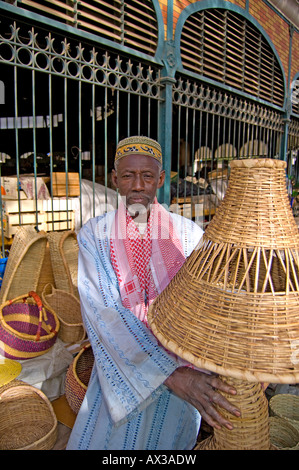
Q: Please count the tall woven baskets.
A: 2